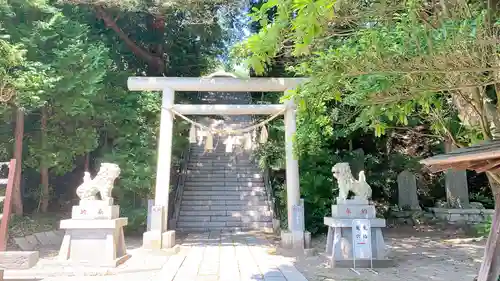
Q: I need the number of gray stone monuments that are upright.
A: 2